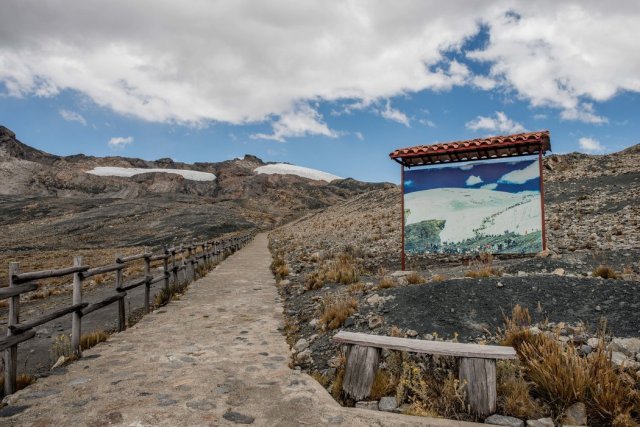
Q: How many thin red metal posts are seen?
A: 2